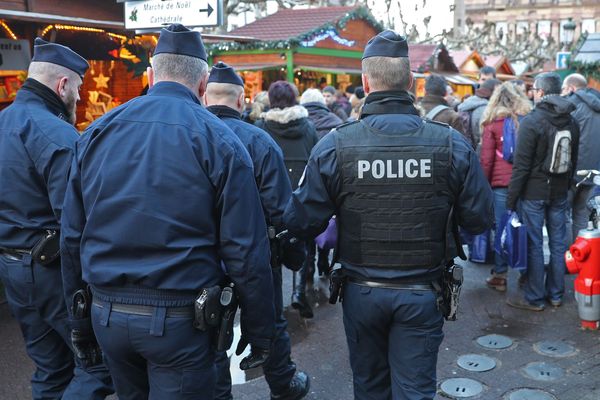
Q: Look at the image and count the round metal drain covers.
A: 6